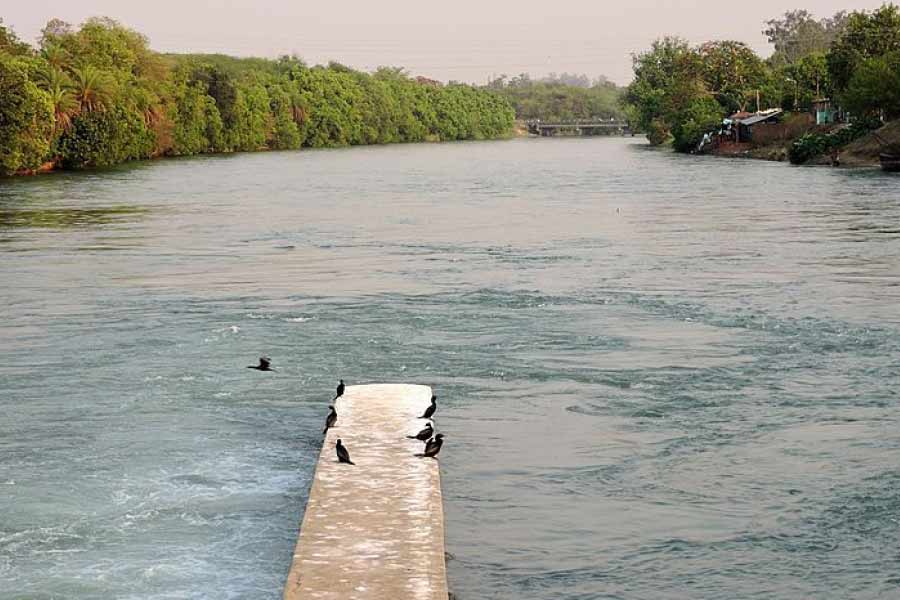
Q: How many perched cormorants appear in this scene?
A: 6